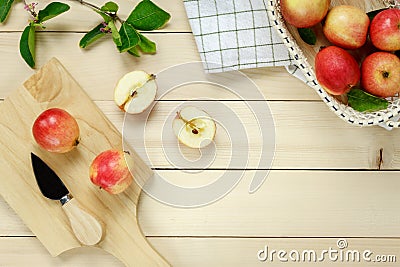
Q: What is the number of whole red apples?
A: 7